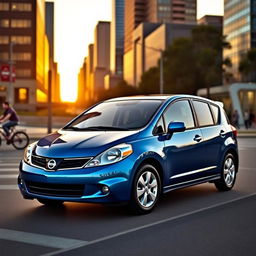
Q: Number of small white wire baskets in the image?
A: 0